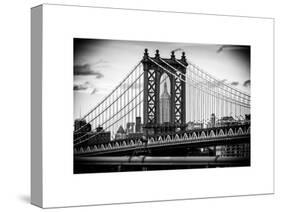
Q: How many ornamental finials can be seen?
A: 4